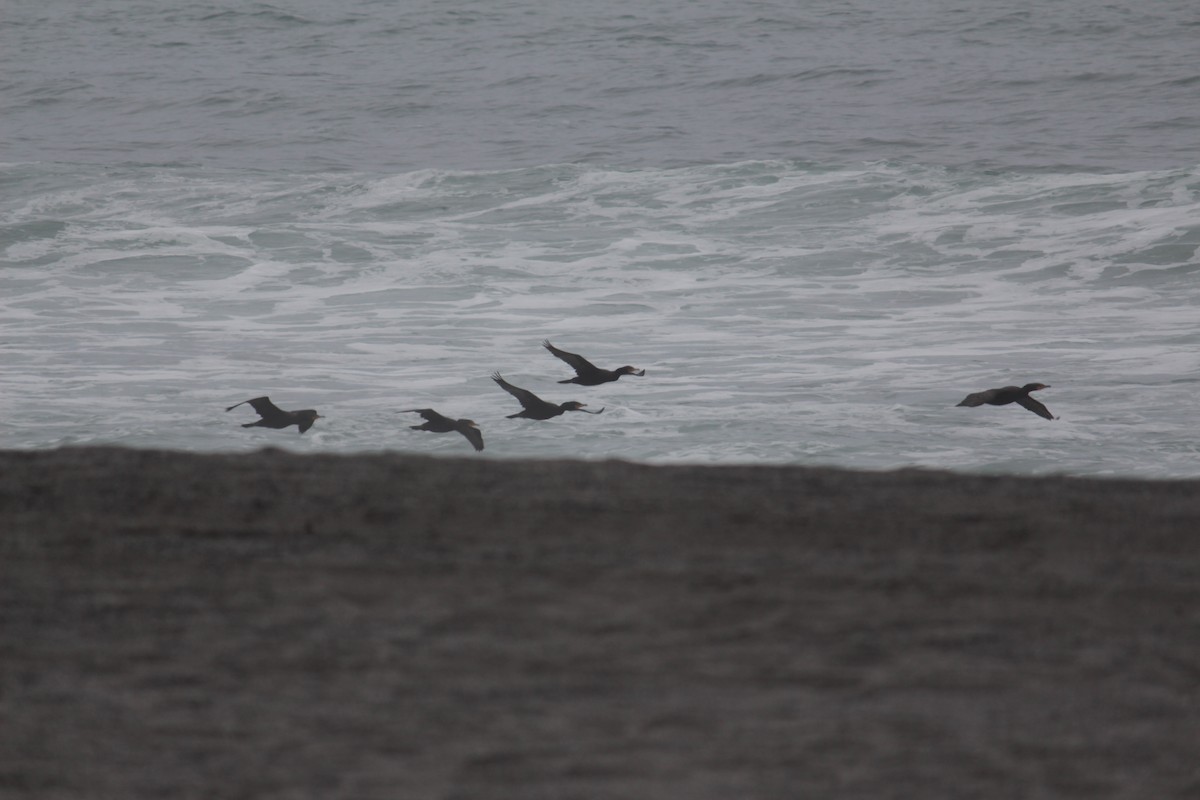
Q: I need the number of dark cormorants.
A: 5